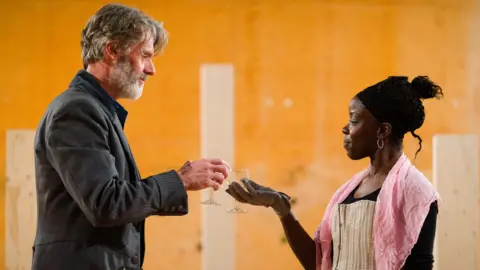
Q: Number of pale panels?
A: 3